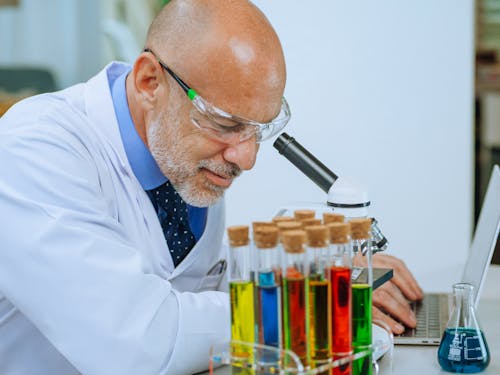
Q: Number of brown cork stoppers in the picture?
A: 12